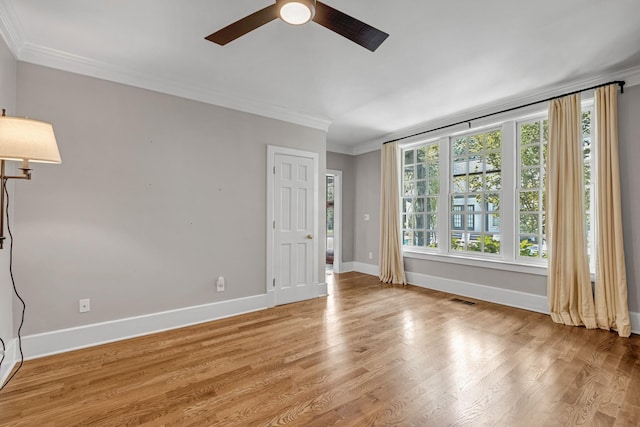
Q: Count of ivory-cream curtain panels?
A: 3